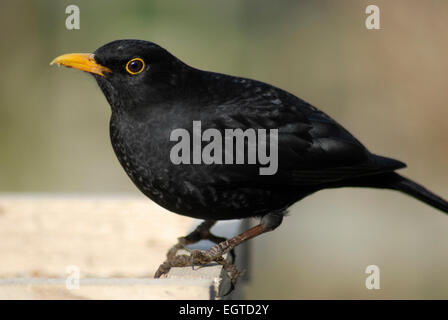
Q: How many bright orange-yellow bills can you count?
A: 1